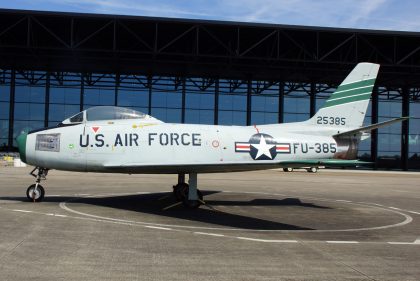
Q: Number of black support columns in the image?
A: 12